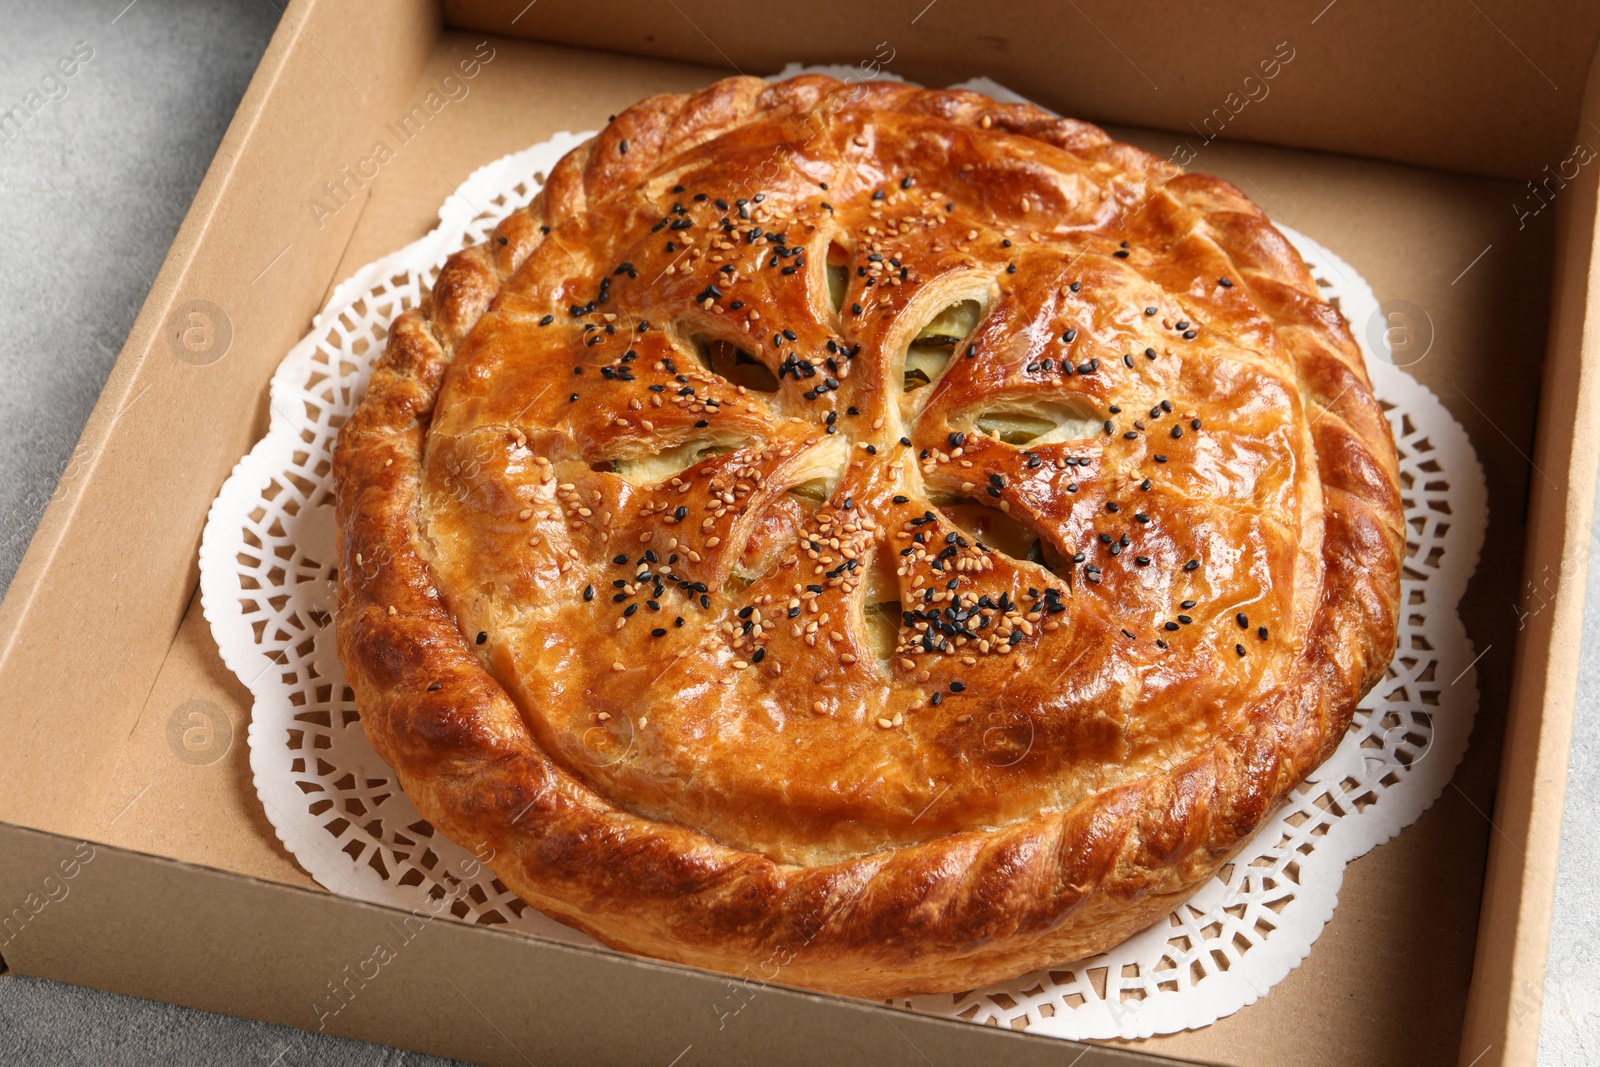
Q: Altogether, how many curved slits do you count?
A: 8